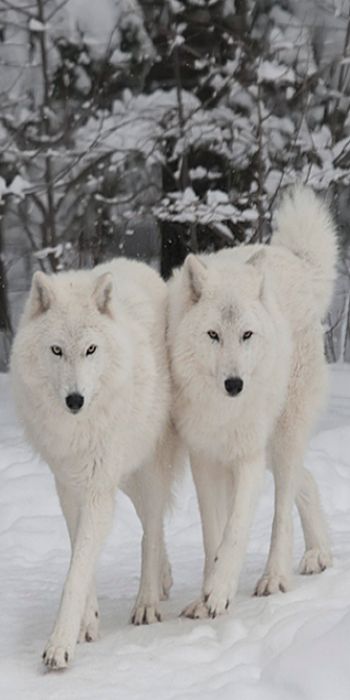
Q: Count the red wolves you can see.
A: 0